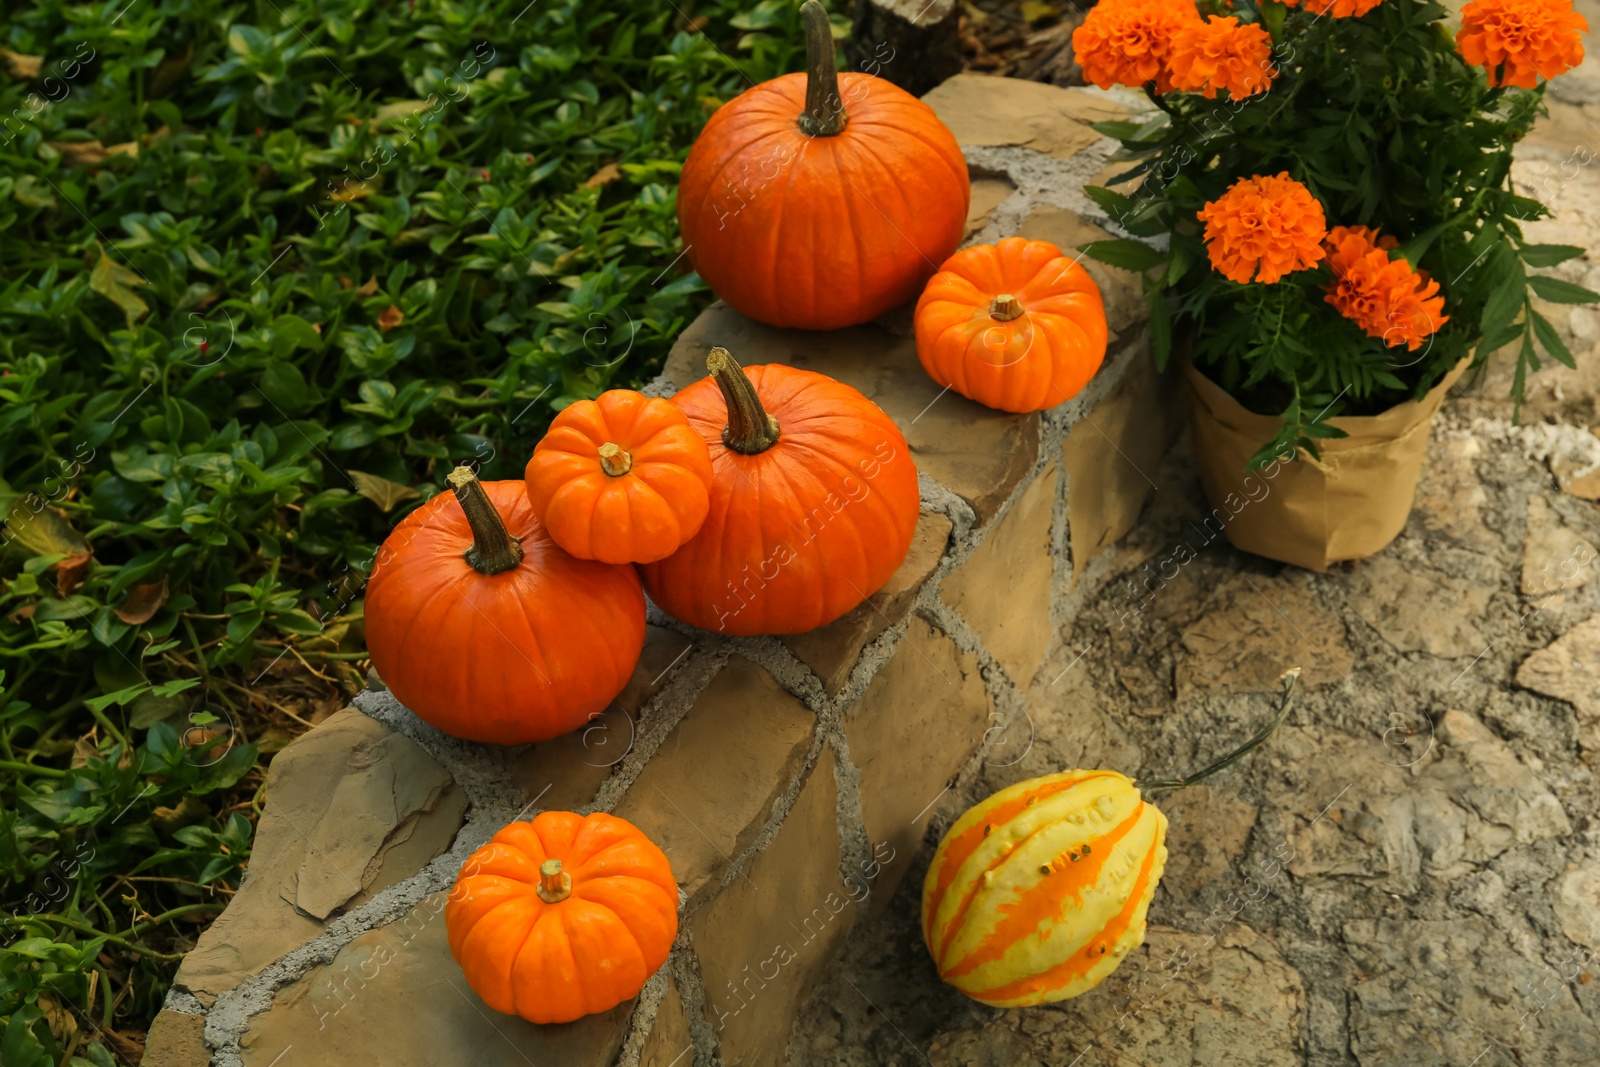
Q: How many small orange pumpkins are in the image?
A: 3